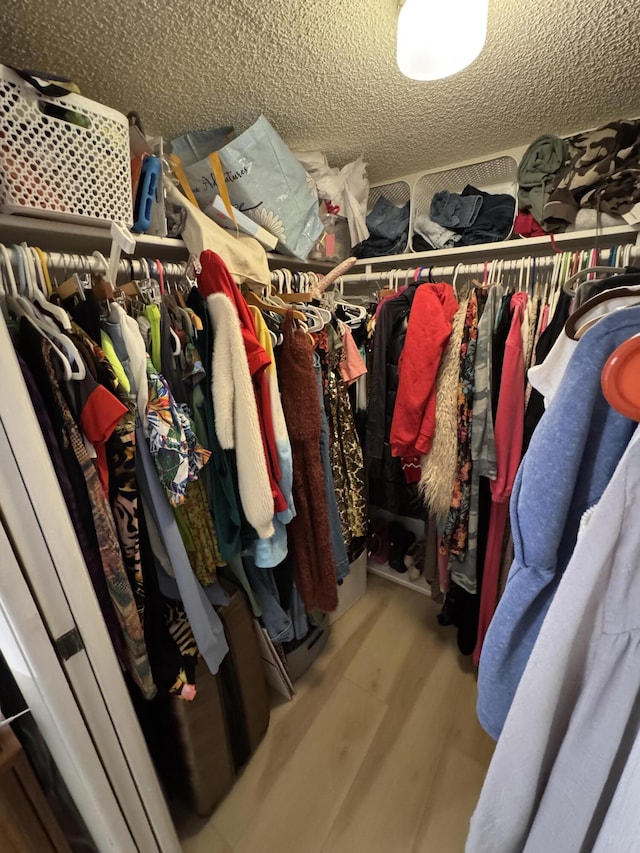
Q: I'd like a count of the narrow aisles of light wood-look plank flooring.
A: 1